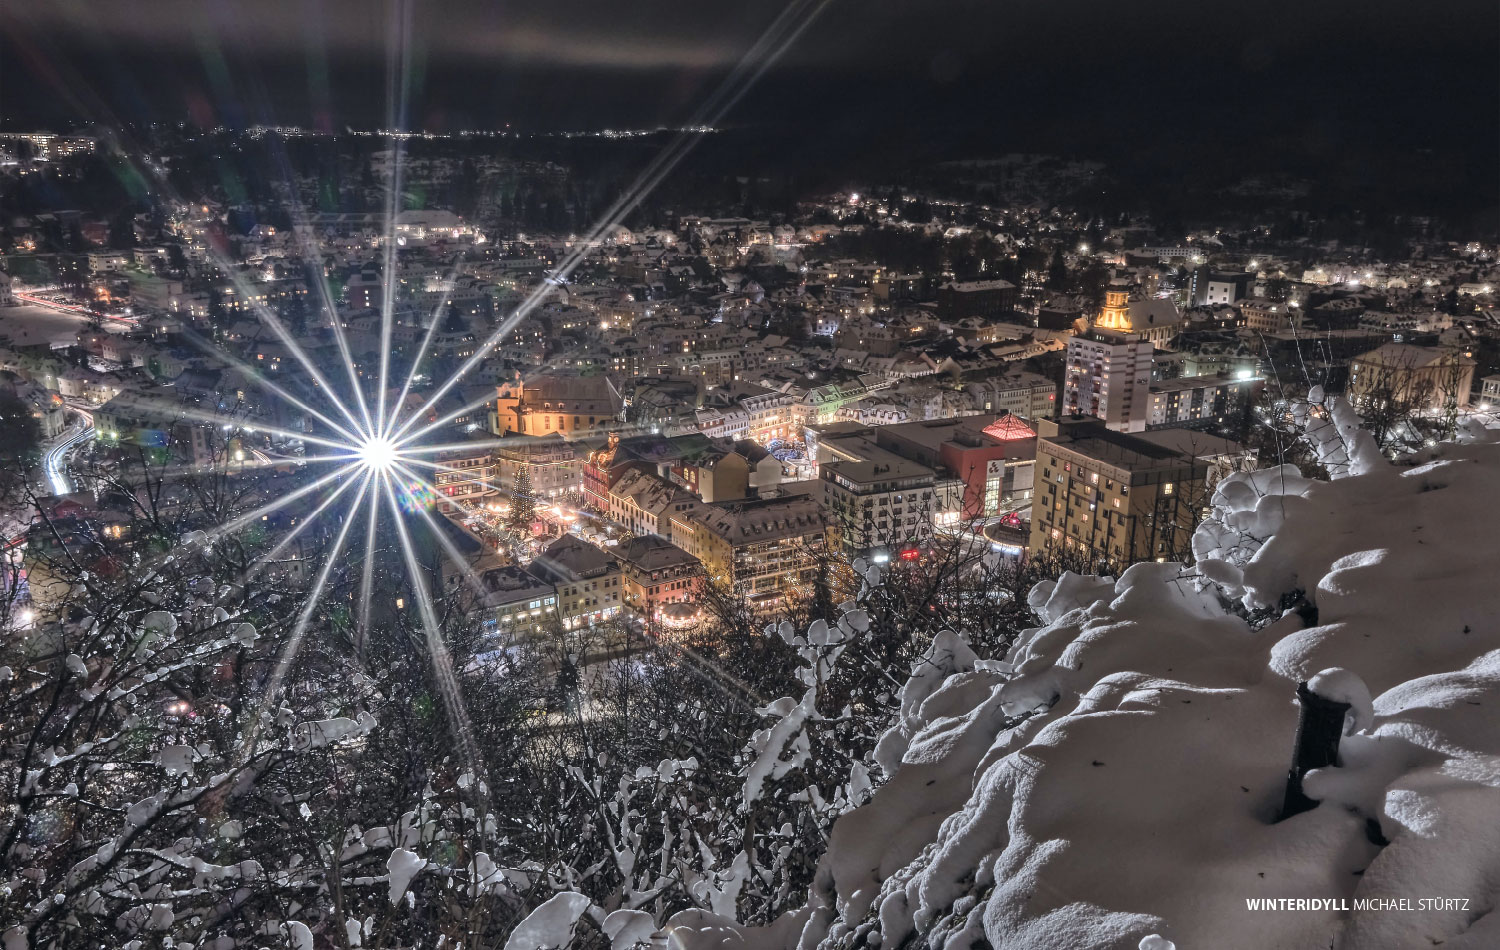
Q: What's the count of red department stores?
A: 1